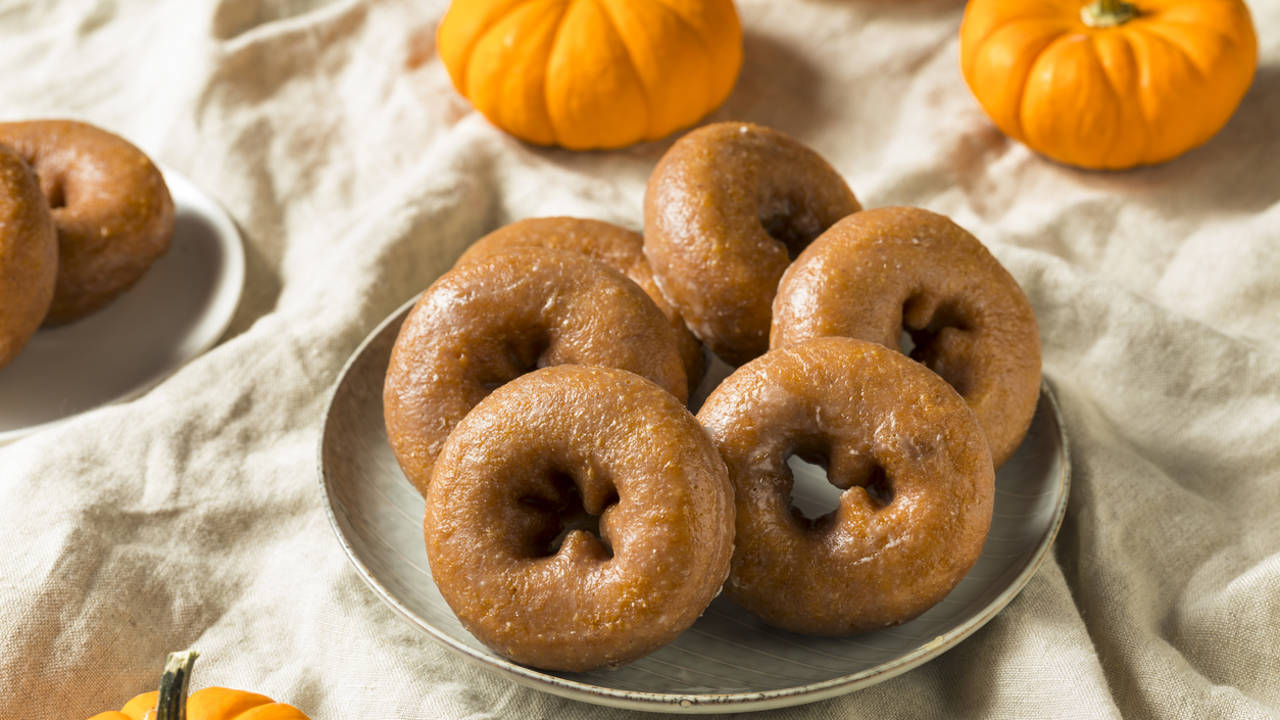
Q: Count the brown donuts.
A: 8